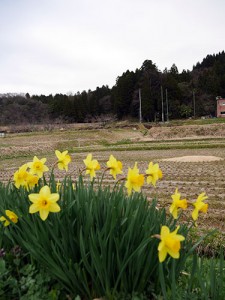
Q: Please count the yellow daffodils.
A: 13